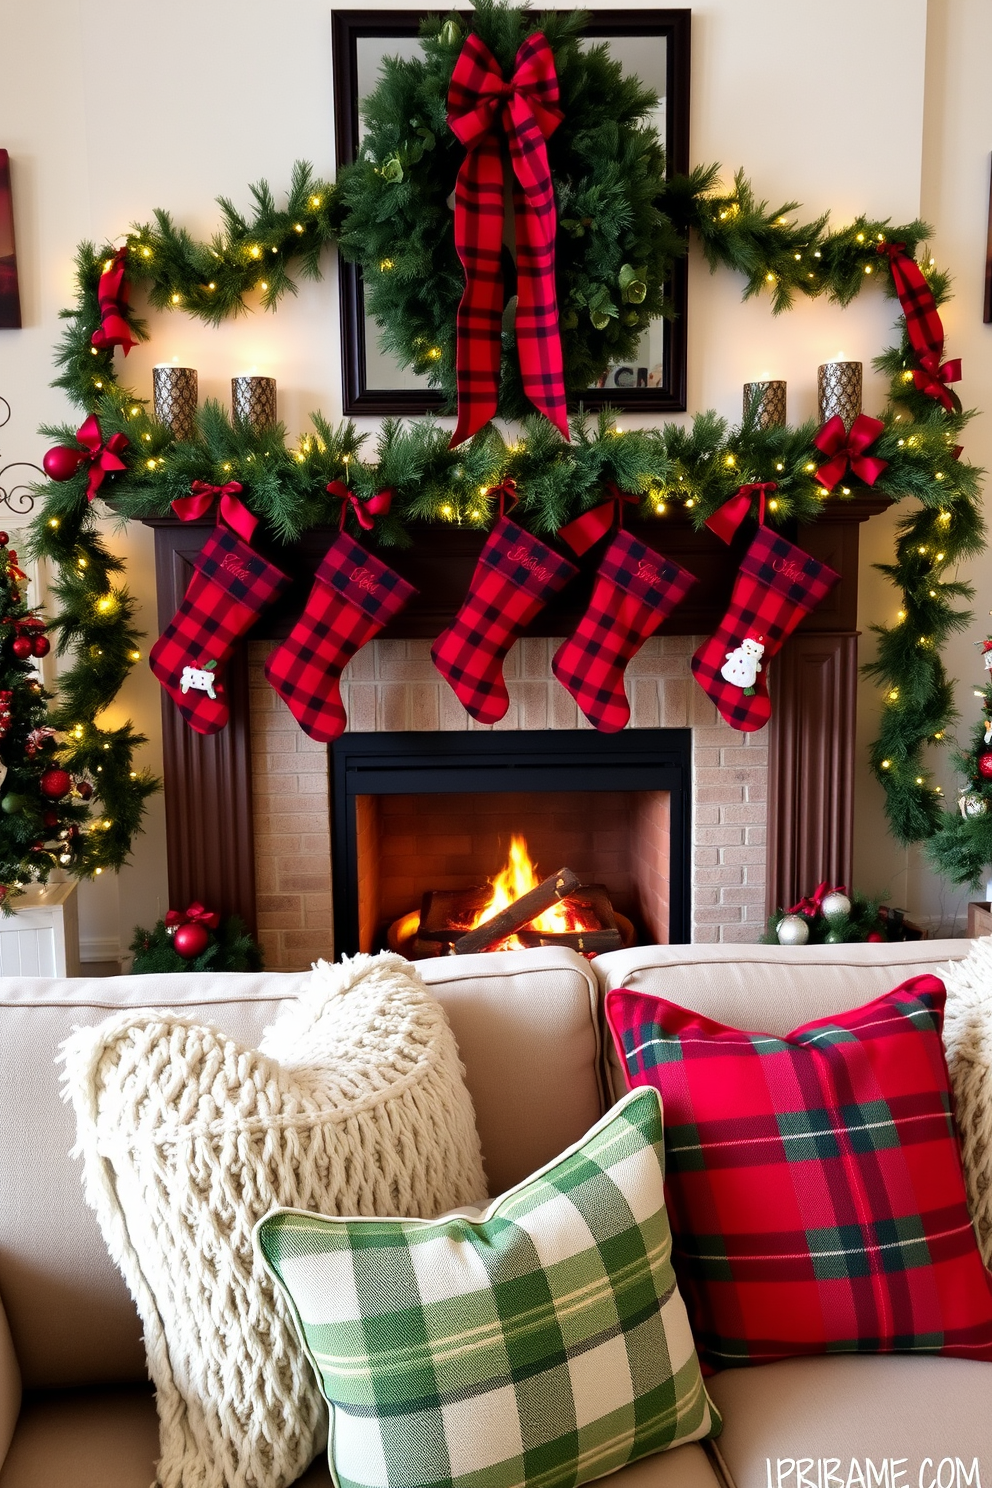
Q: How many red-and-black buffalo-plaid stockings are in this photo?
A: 5